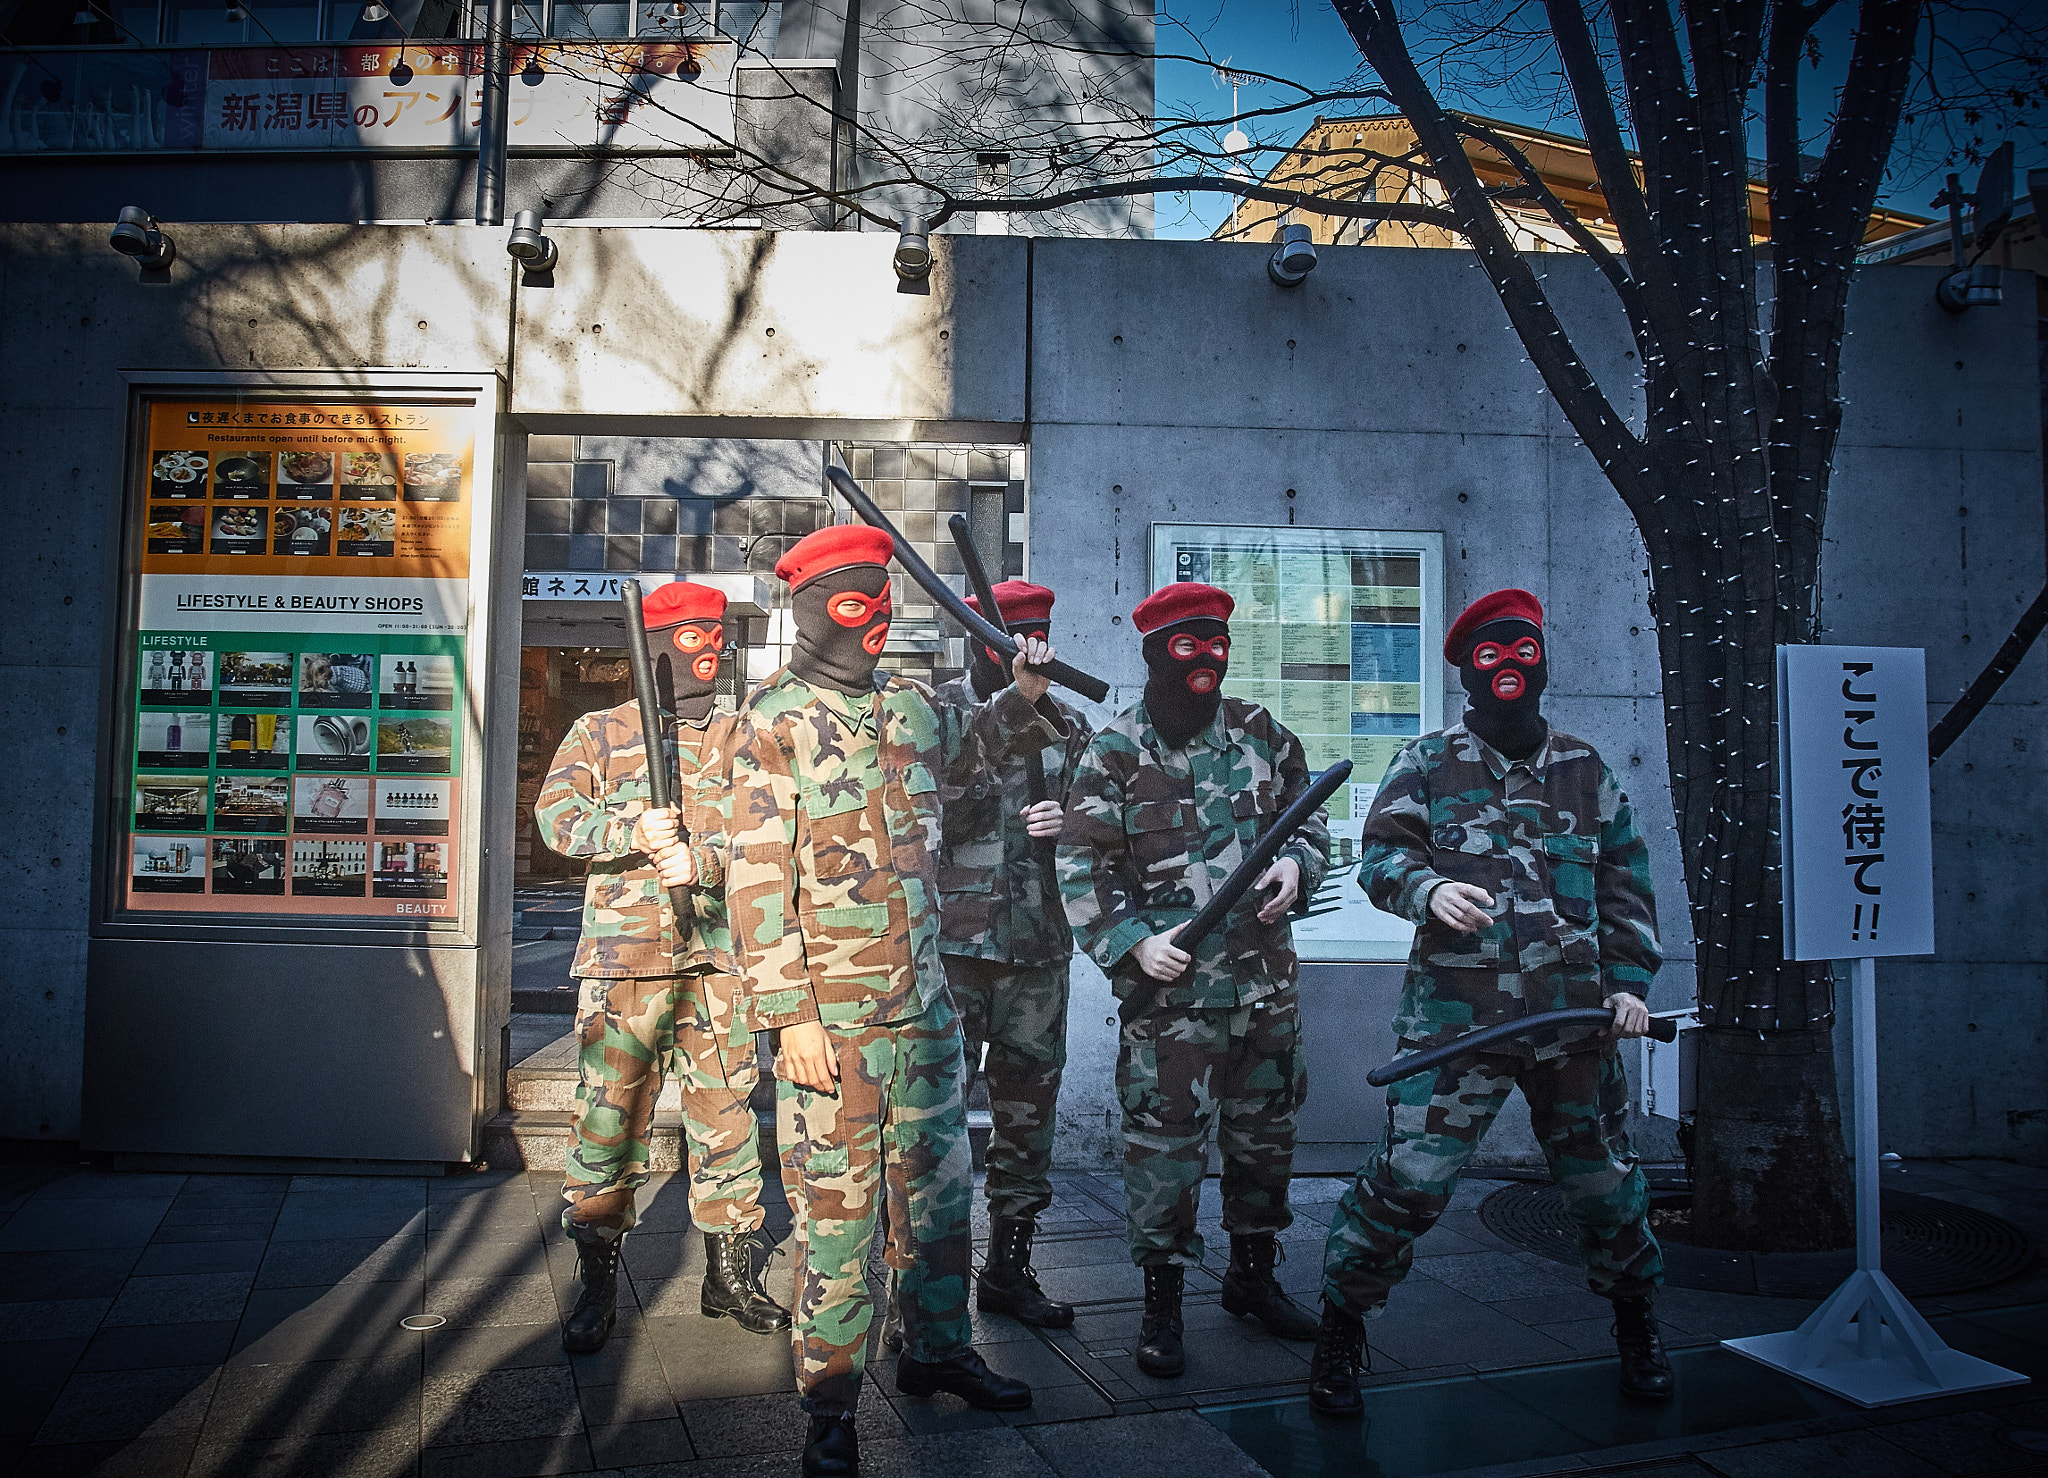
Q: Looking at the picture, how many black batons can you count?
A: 5